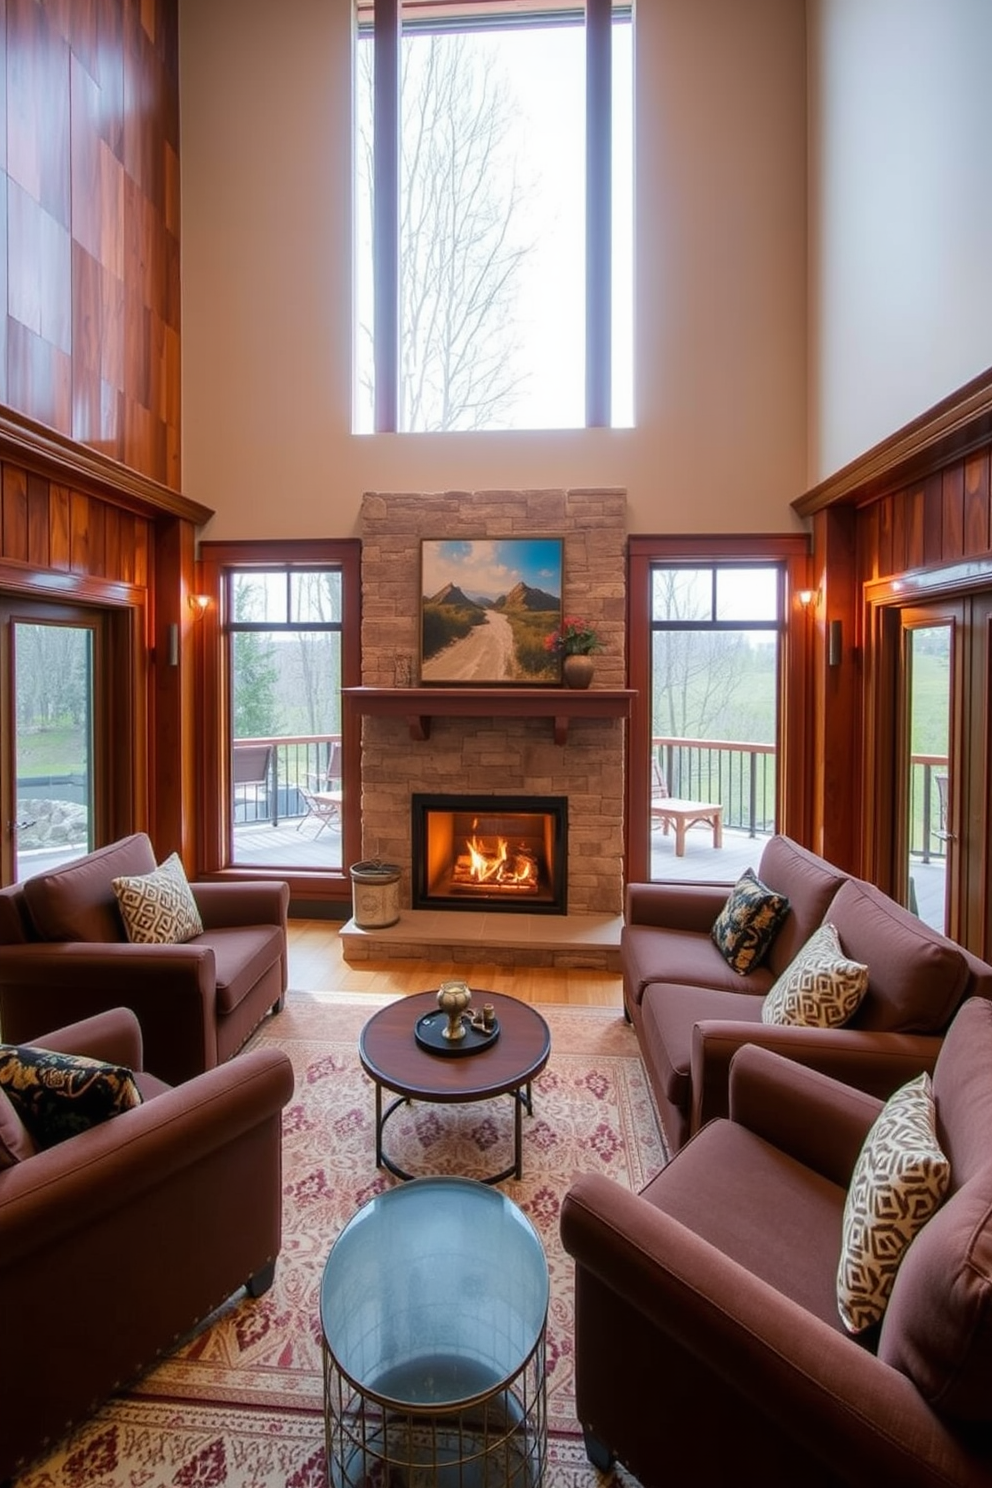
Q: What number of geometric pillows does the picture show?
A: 3